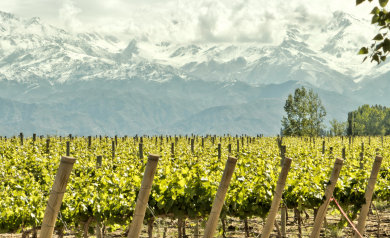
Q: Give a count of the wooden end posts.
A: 6